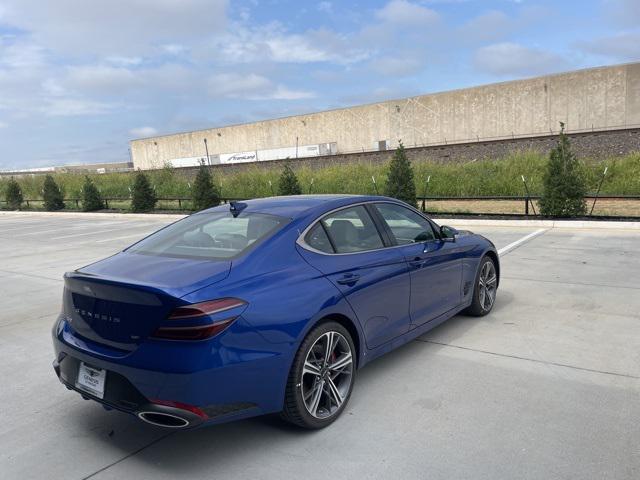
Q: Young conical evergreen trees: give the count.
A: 8